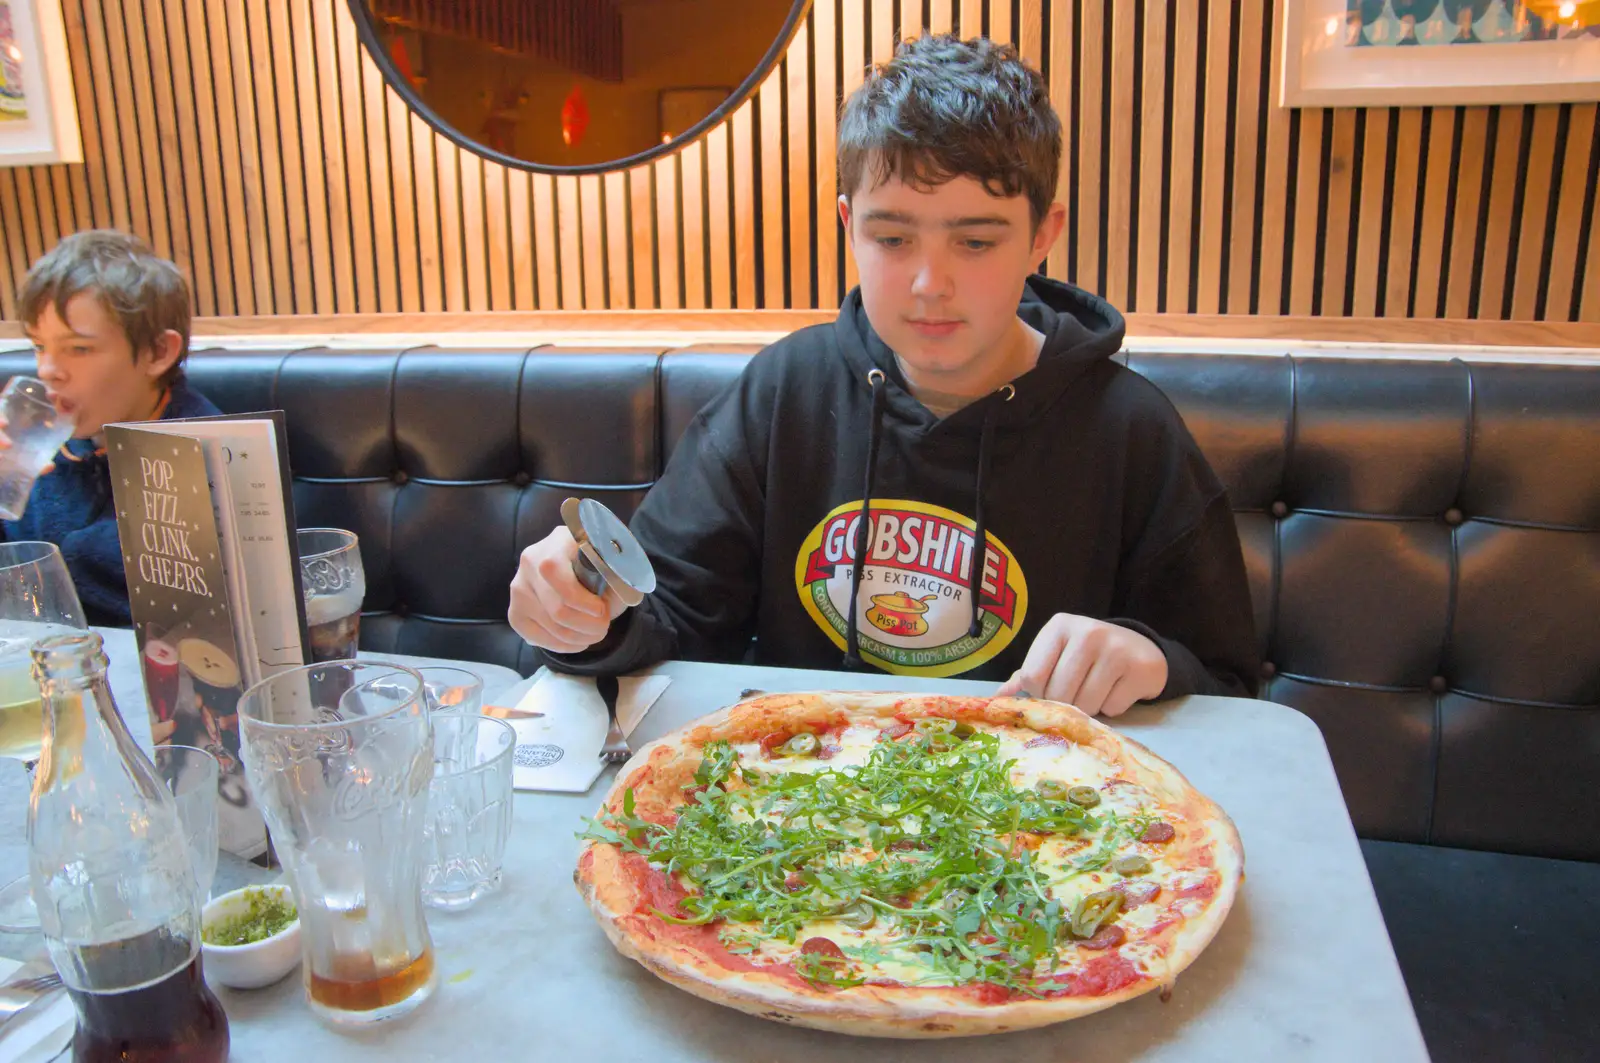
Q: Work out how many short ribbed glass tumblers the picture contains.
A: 3